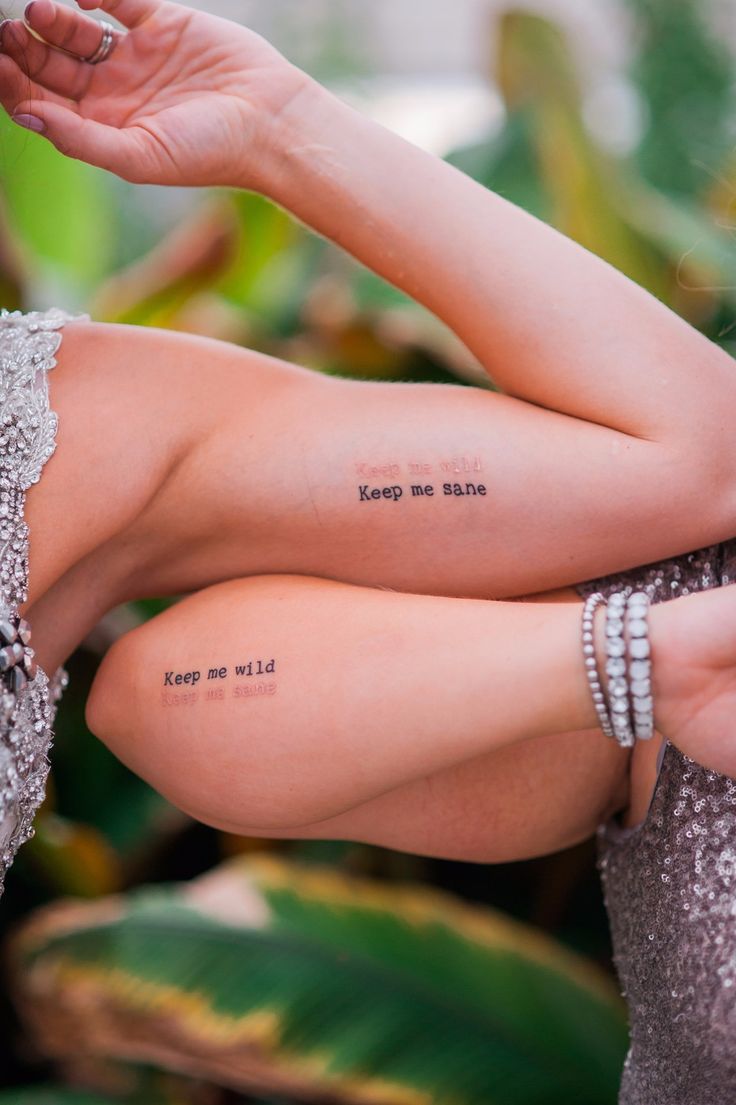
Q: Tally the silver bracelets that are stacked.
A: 3